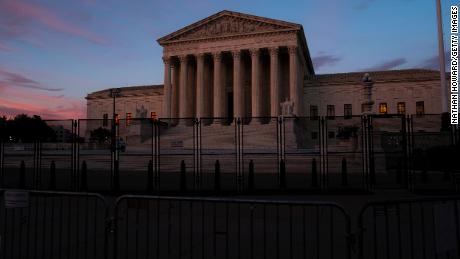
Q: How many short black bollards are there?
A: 11